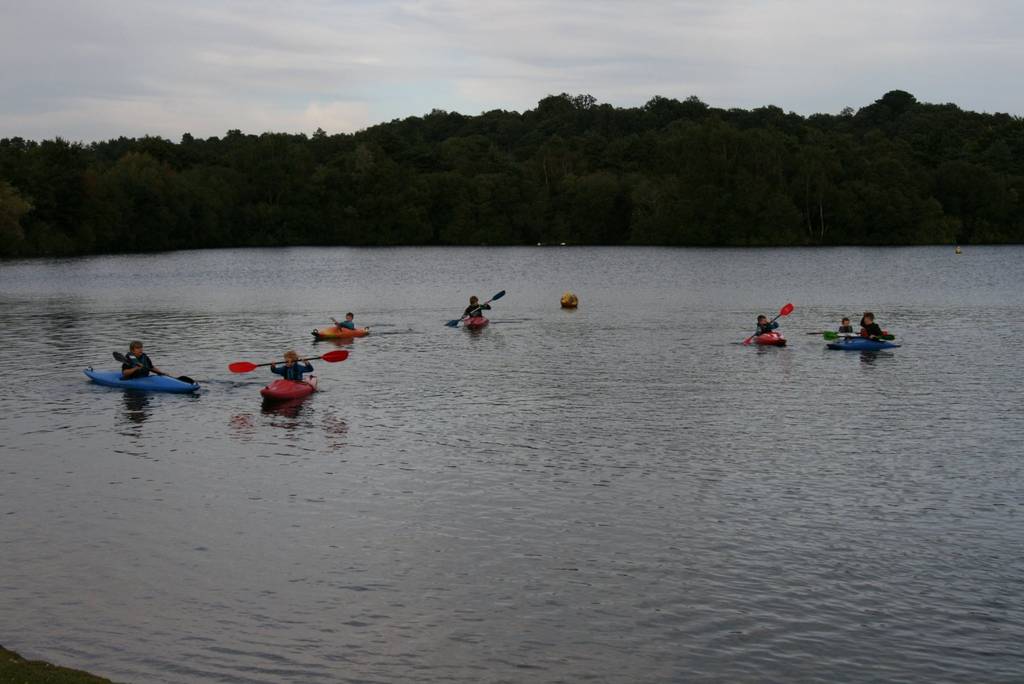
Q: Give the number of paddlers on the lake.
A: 7